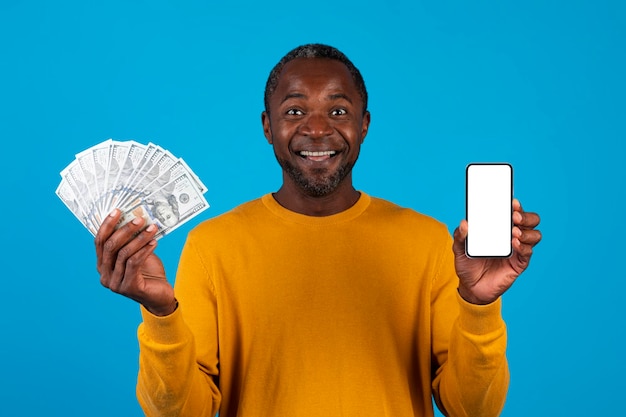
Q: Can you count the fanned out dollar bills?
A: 13